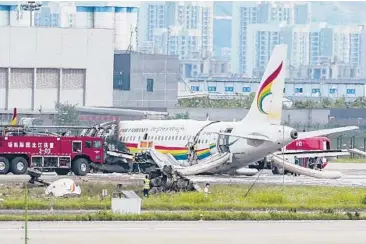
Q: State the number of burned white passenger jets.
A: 1